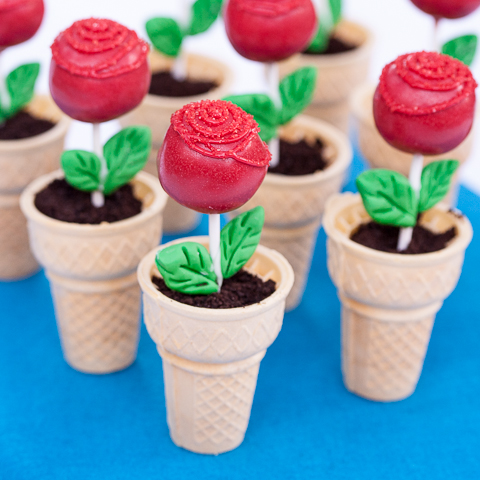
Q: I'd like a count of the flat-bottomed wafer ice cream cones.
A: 8